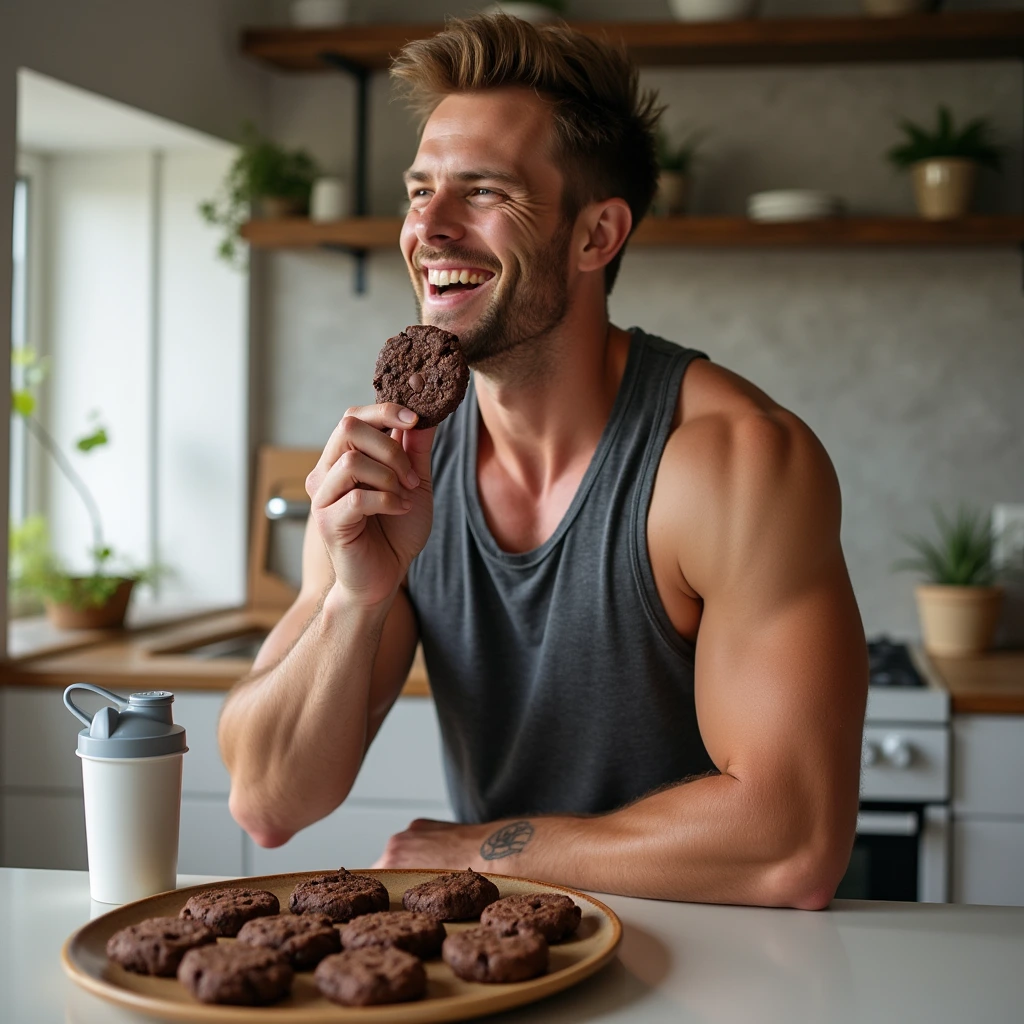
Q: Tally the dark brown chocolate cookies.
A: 11